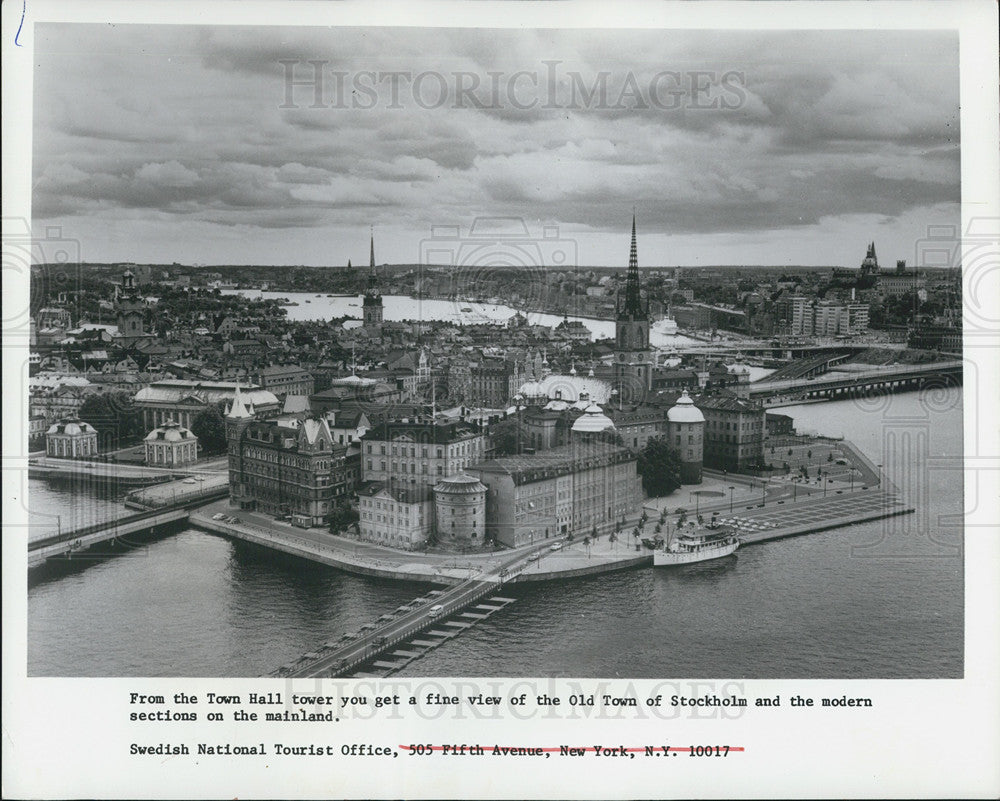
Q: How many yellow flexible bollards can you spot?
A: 0